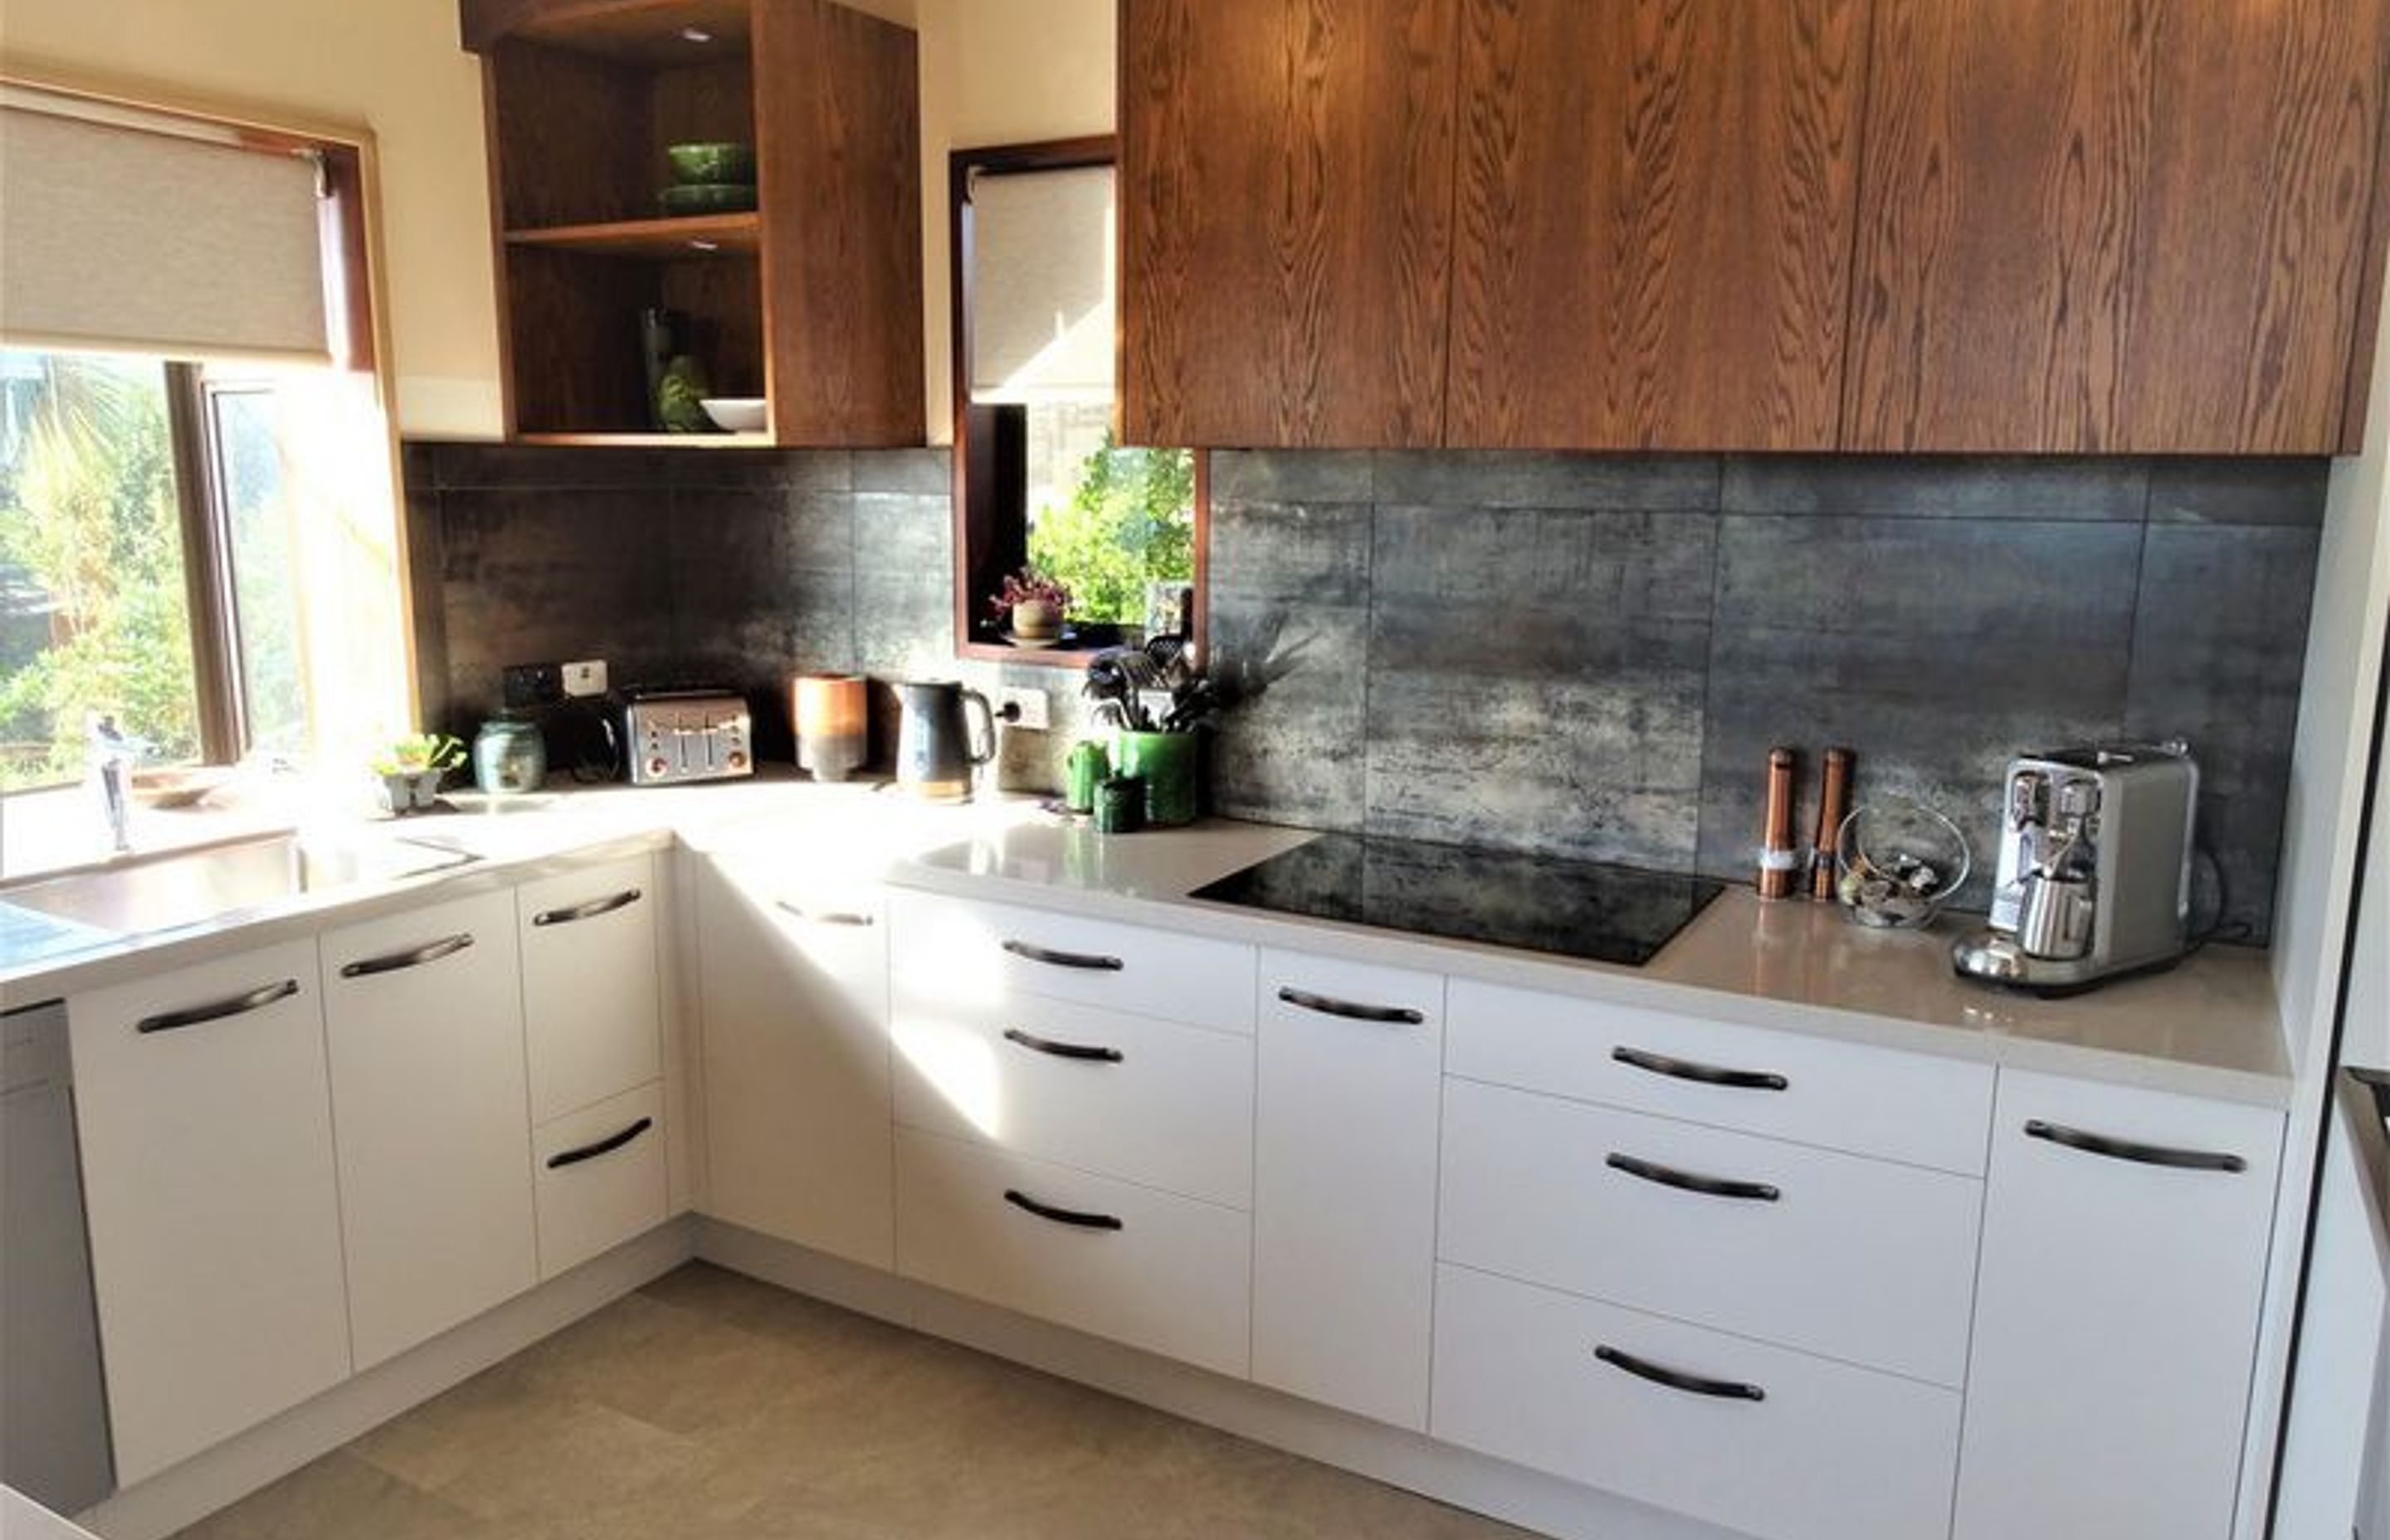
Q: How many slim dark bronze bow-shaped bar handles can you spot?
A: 13